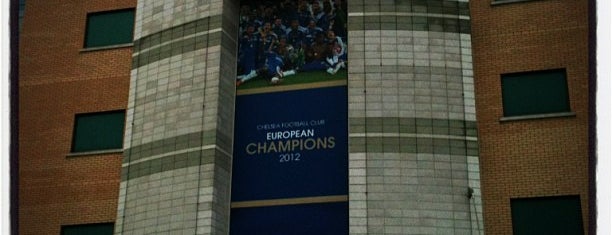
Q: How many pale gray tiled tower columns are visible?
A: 2